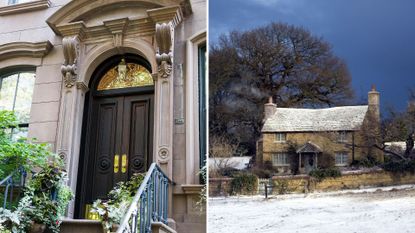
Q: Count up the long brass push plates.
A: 2